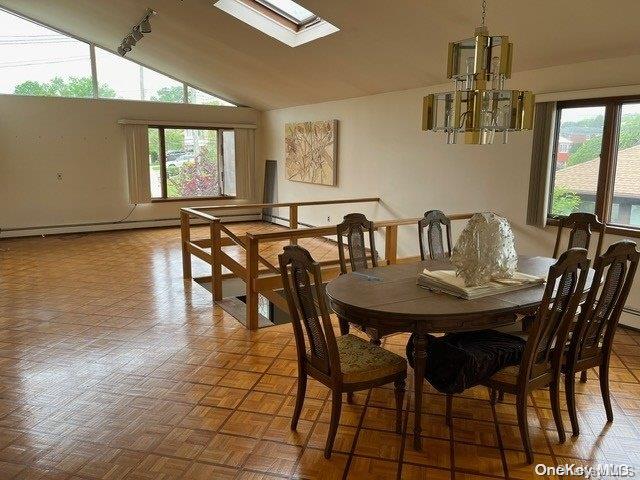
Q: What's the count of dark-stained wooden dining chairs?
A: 6